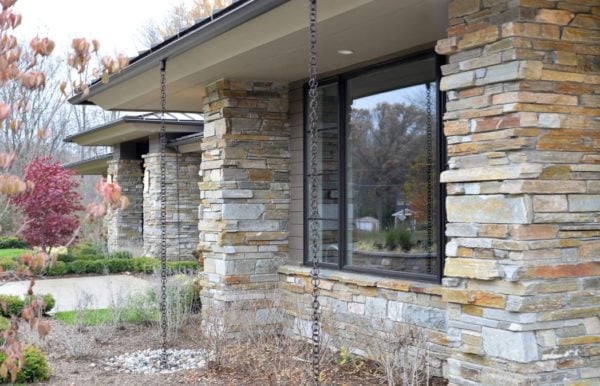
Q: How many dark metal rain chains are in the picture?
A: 2